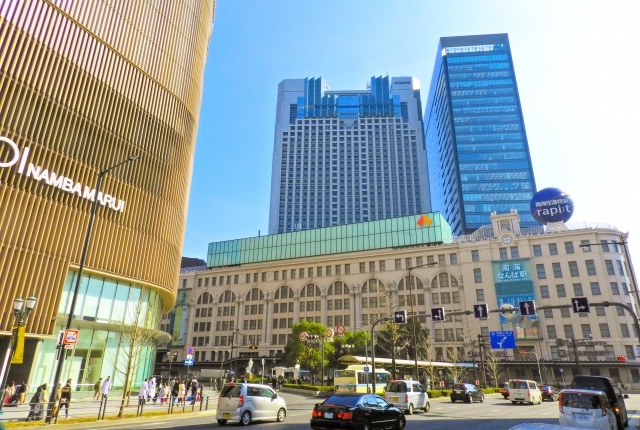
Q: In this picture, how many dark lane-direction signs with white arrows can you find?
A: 5